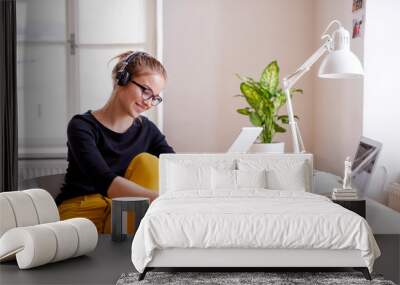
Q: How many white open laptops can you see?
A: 1